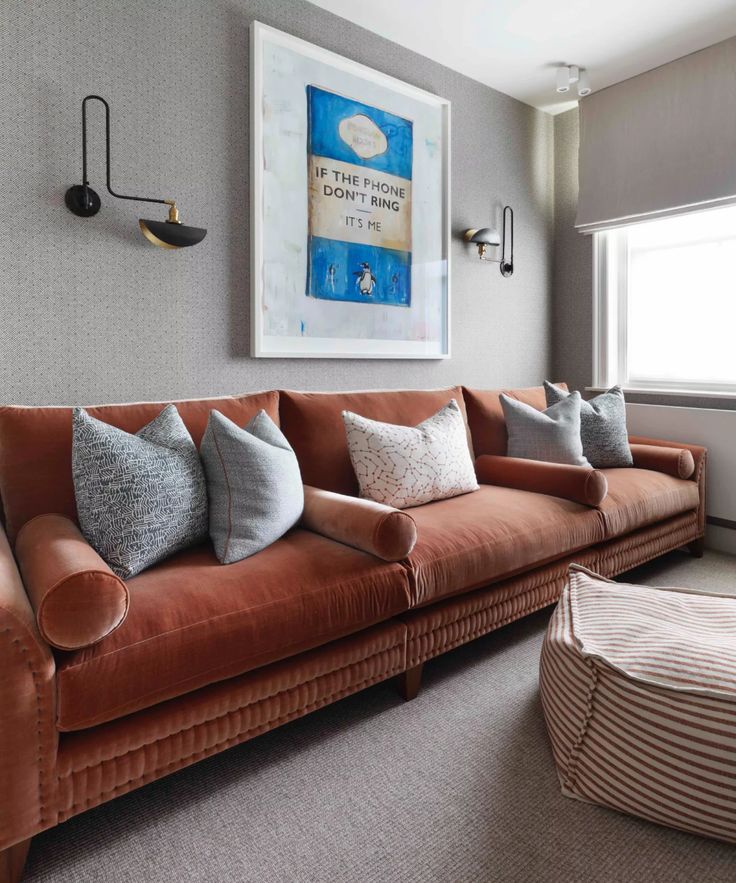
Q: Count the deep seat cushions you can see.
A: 3